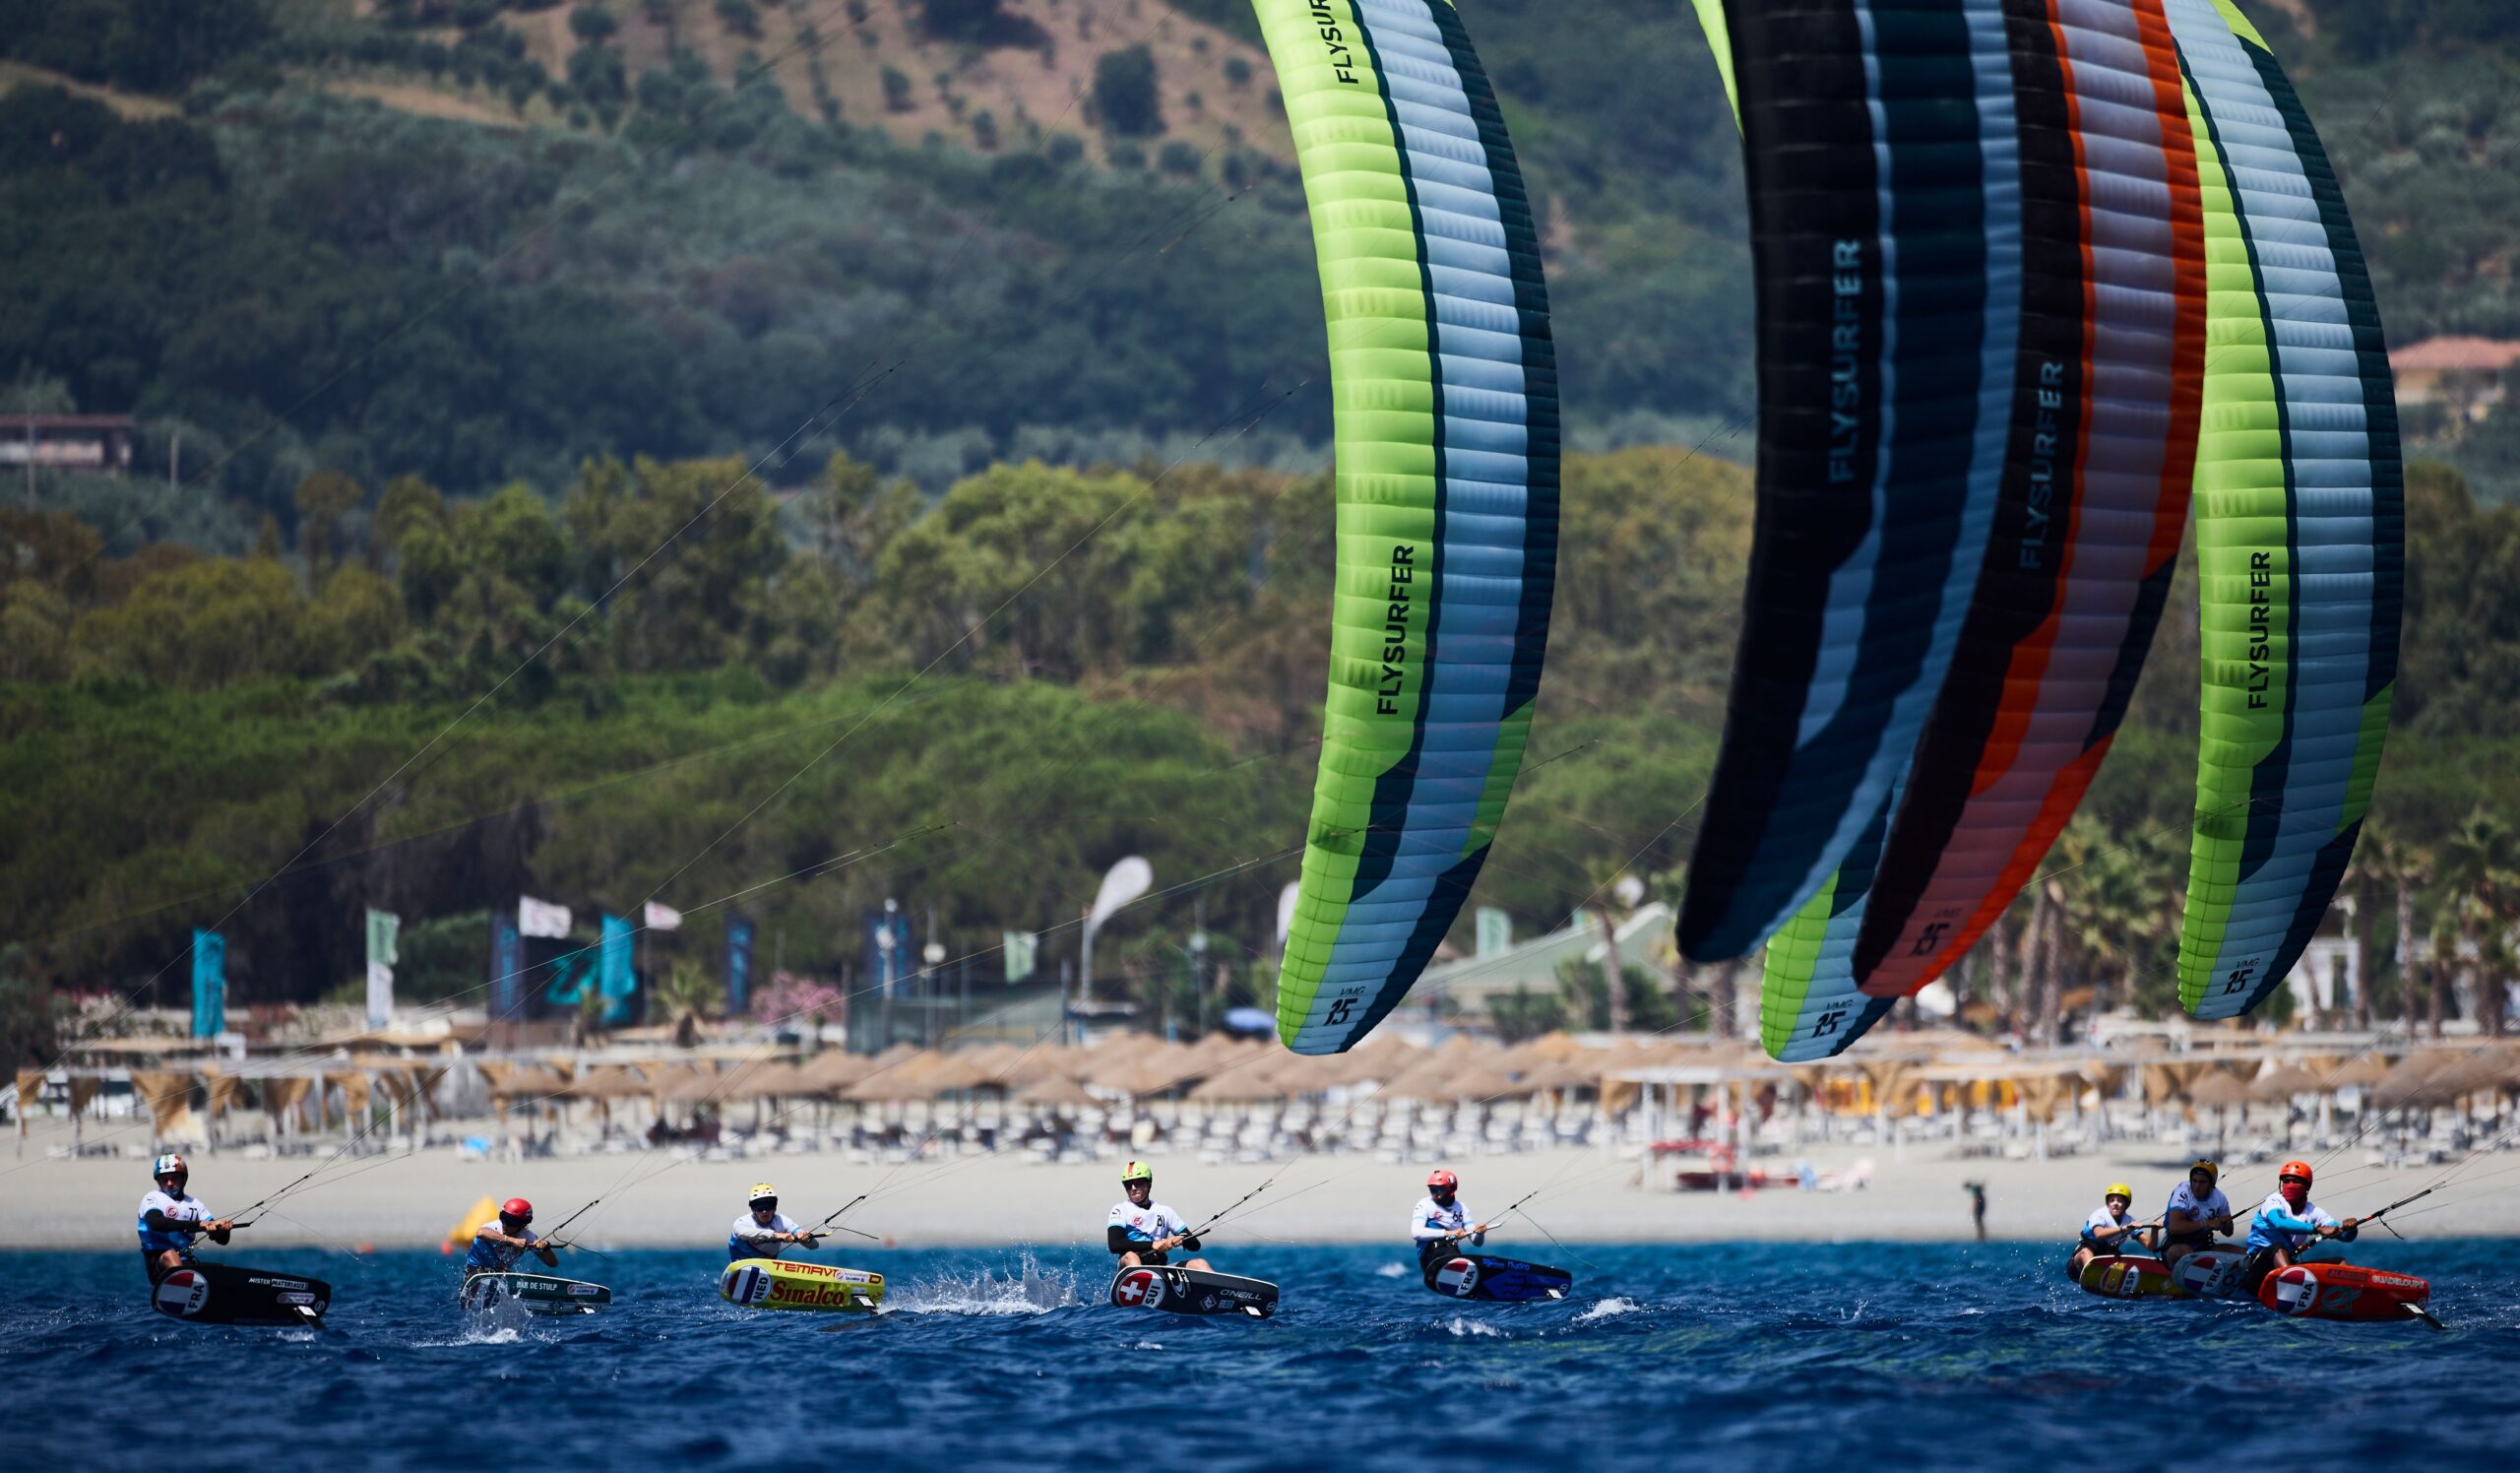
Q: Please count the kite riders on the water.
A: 8